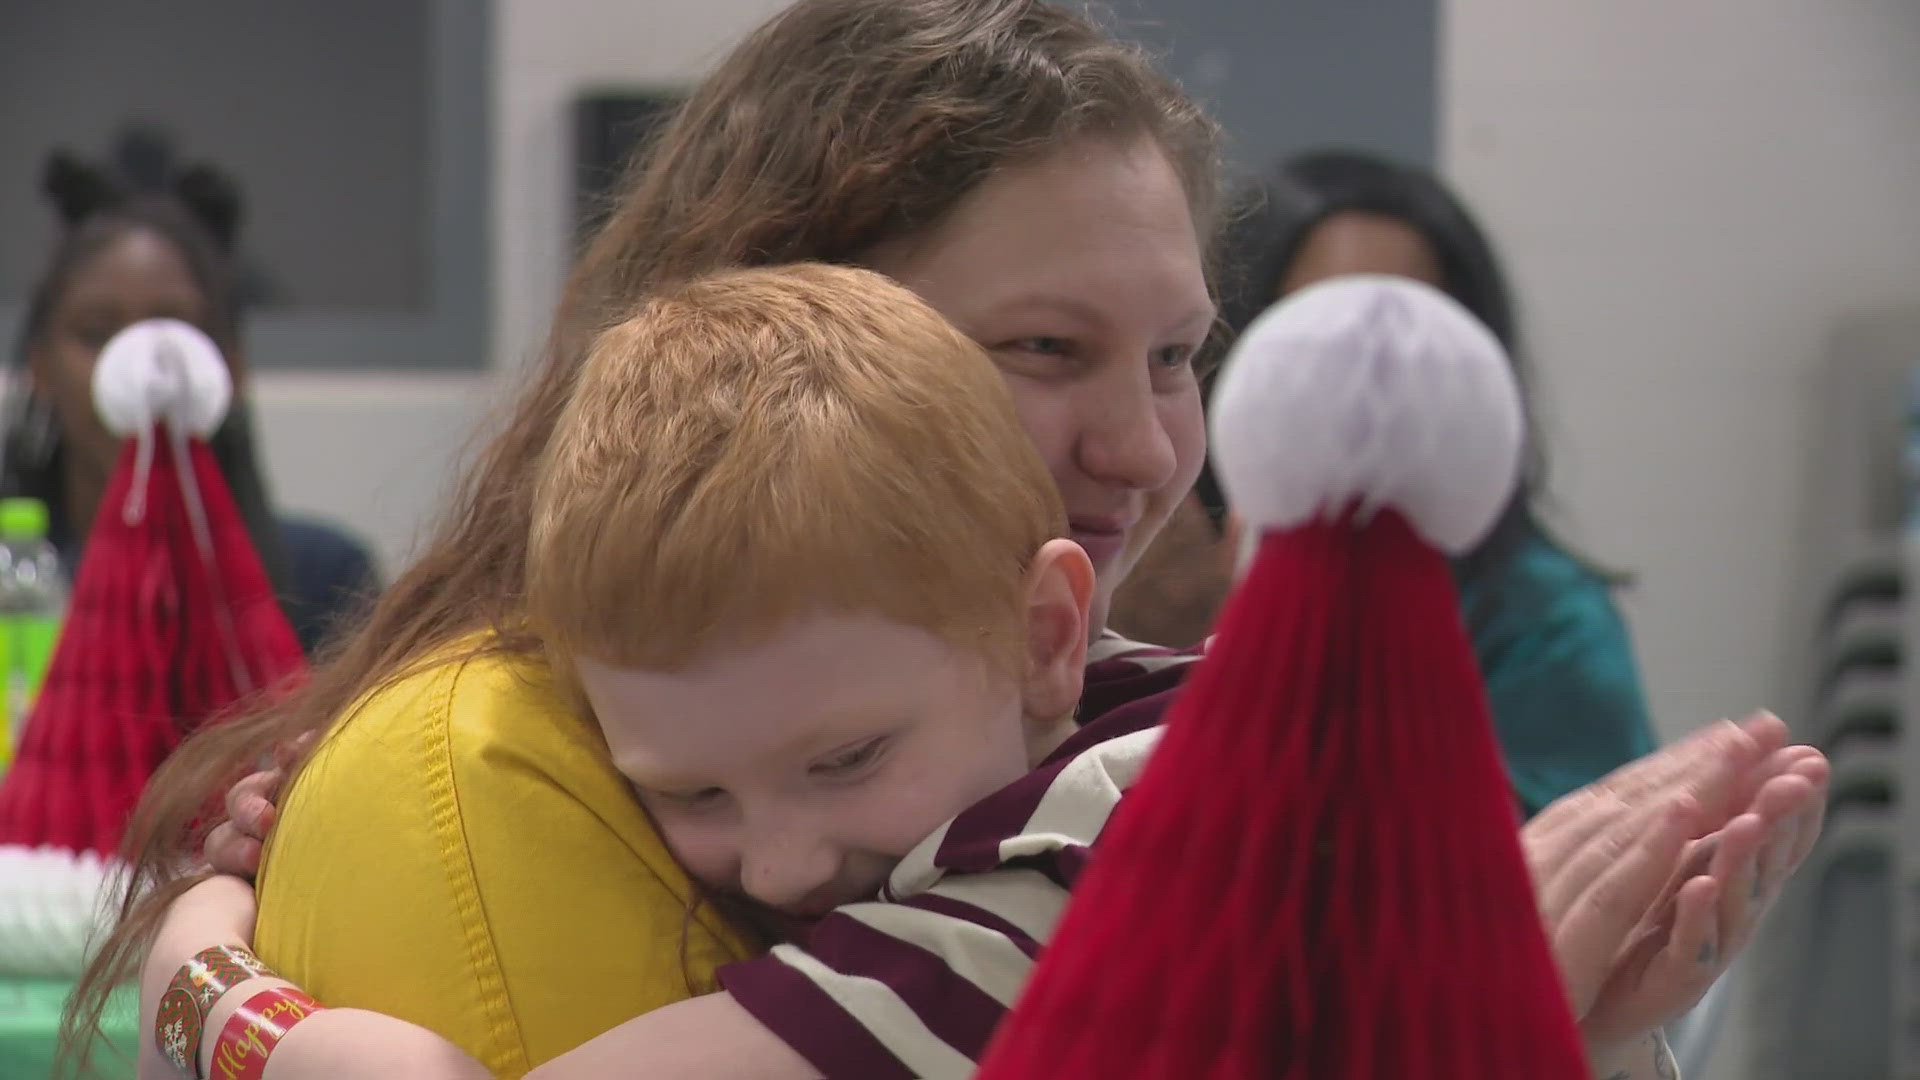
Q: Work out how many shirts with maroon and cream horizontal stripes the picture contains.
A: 1